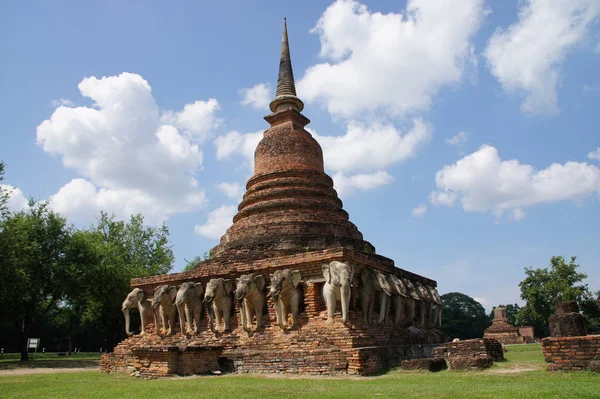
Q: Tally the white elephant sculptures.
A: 12